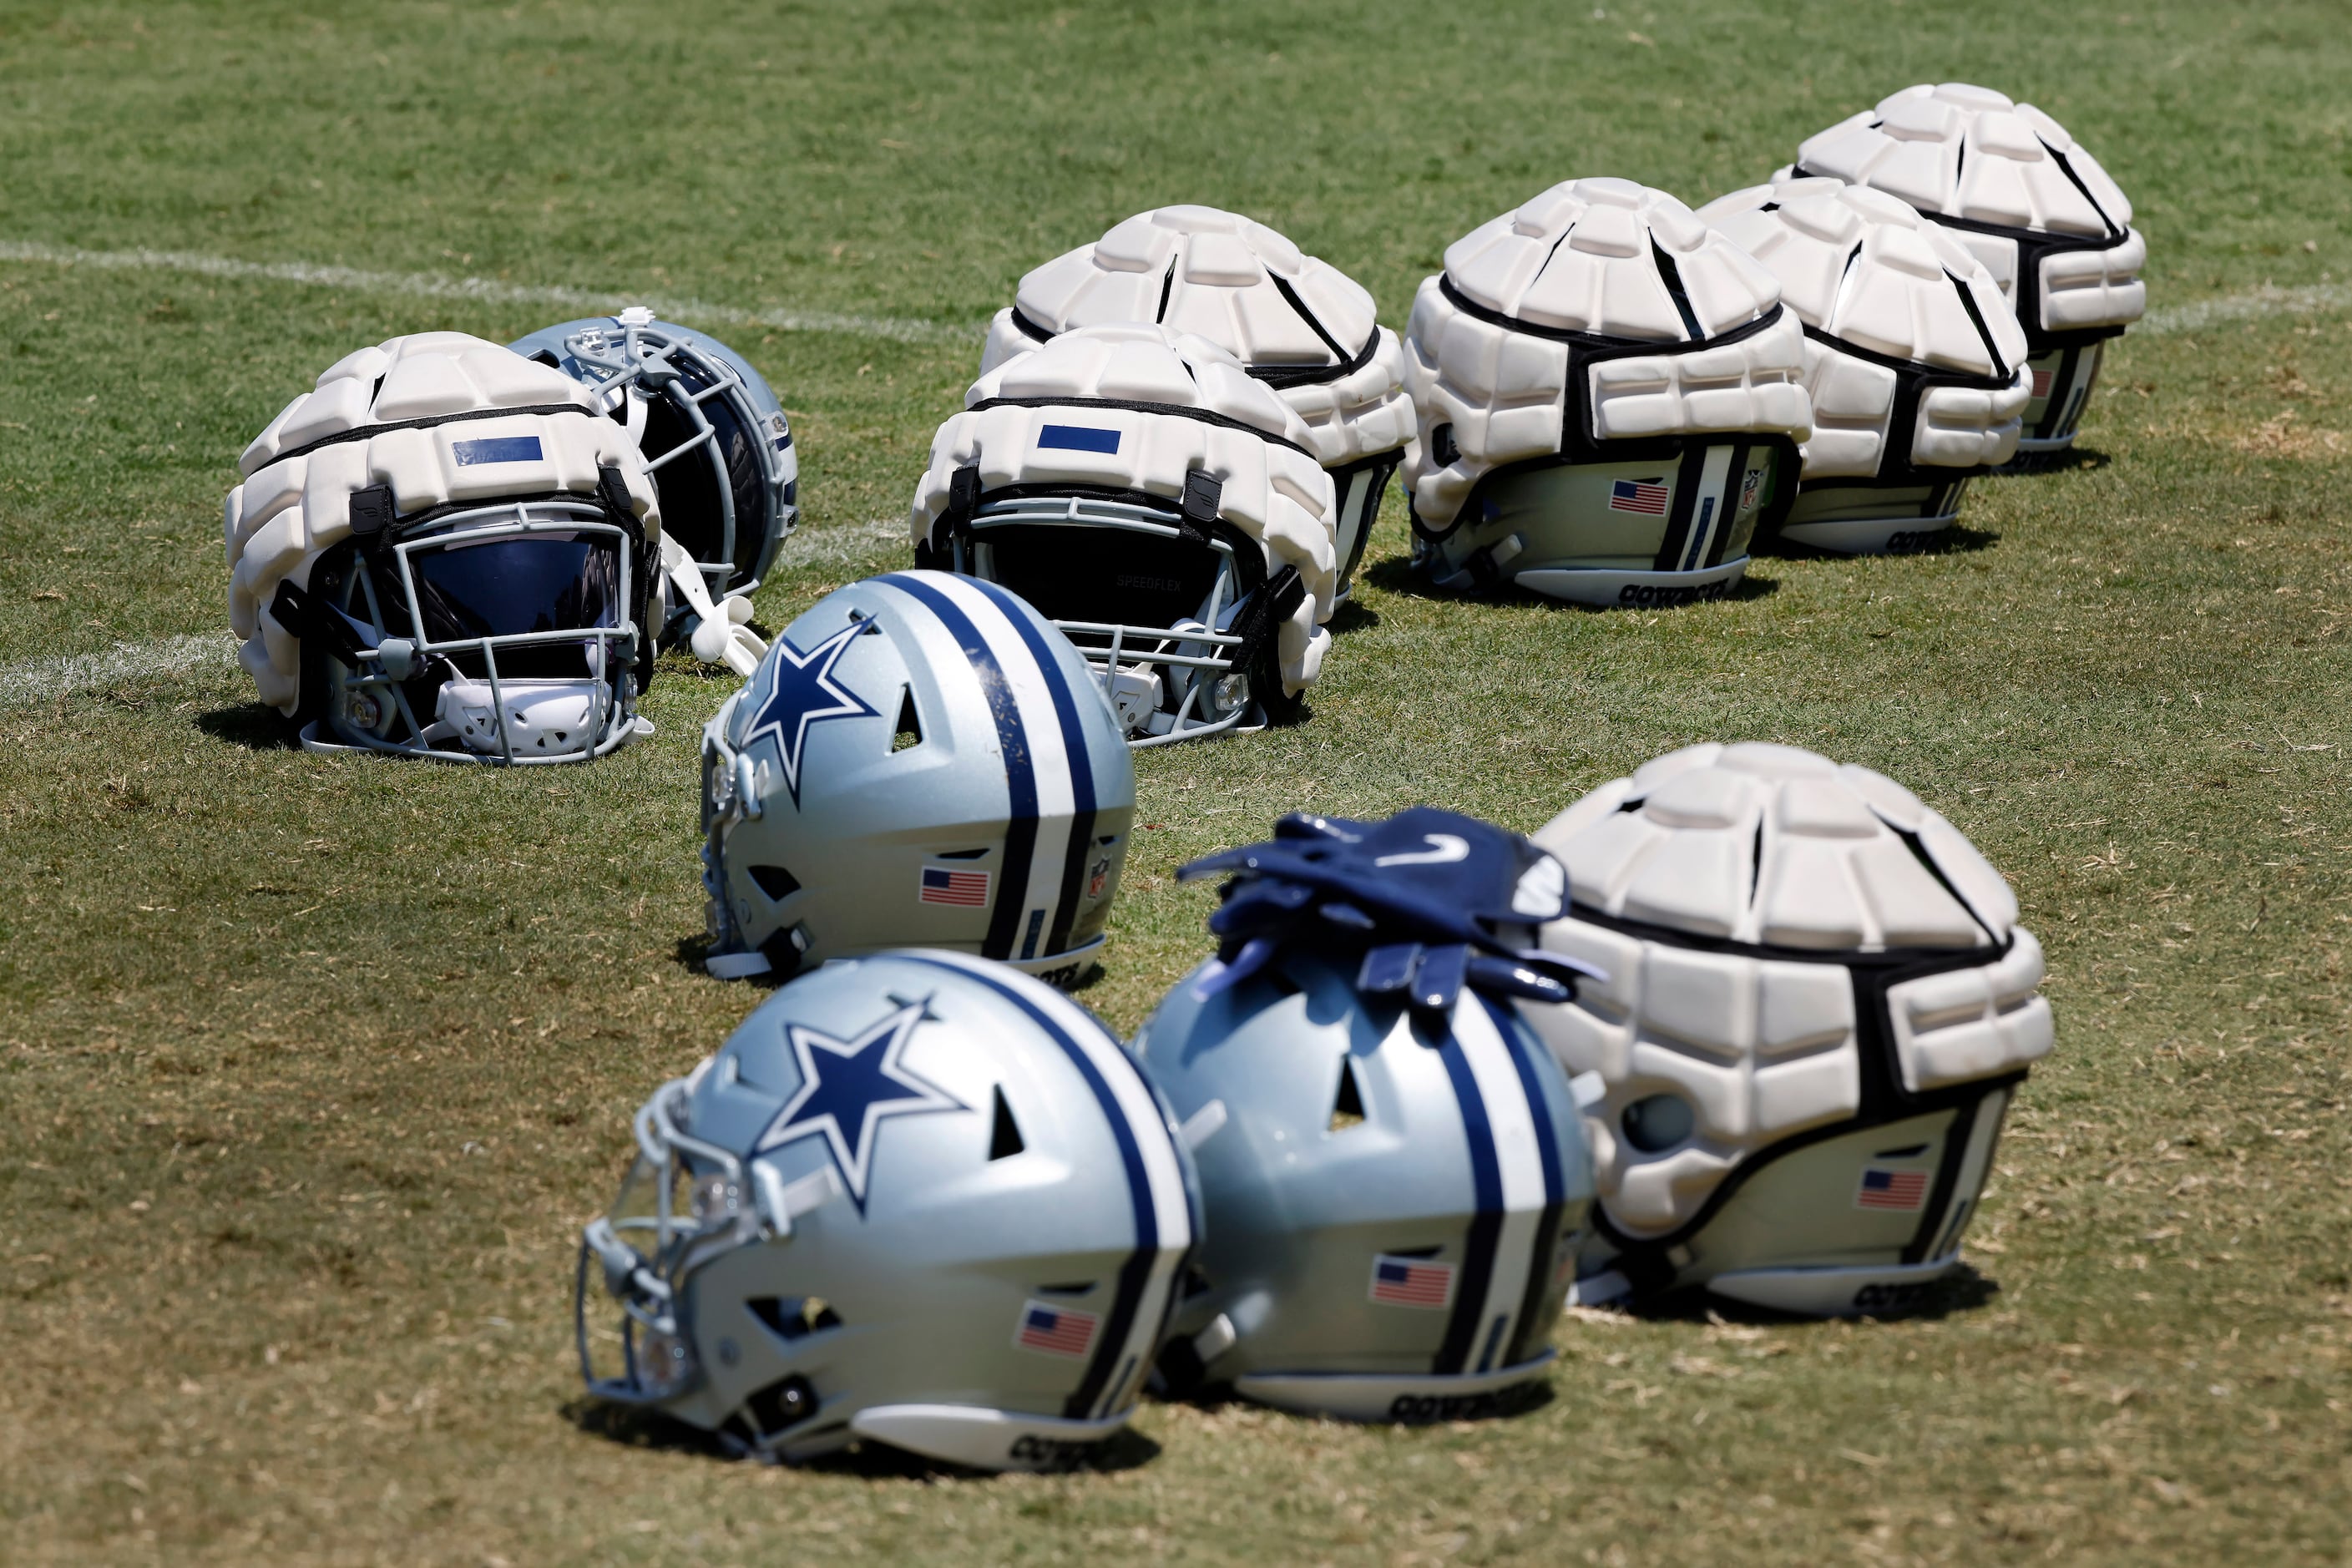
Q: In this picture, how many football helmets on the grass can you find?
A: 11